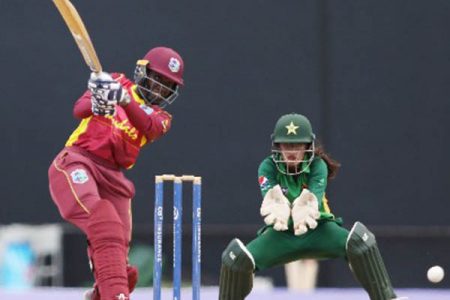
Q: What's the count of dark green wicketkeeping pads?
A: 2